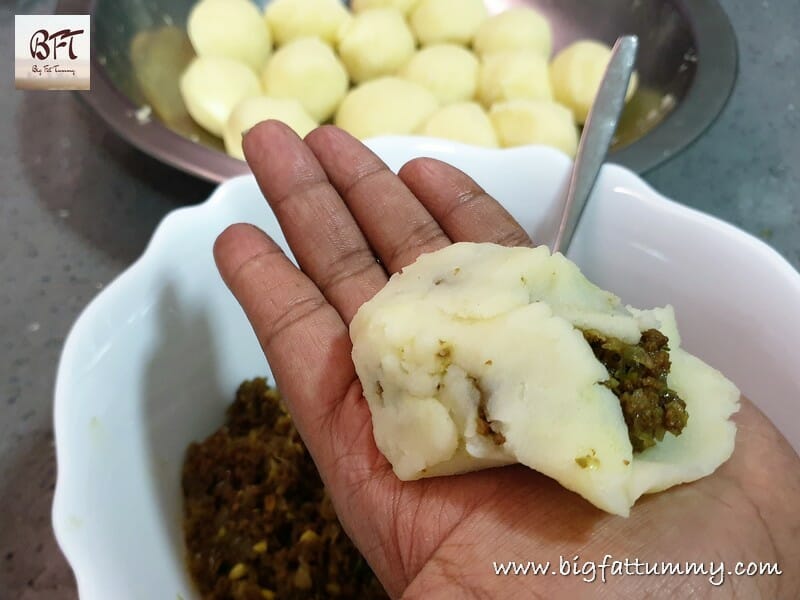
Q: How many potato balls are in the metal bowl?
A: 15